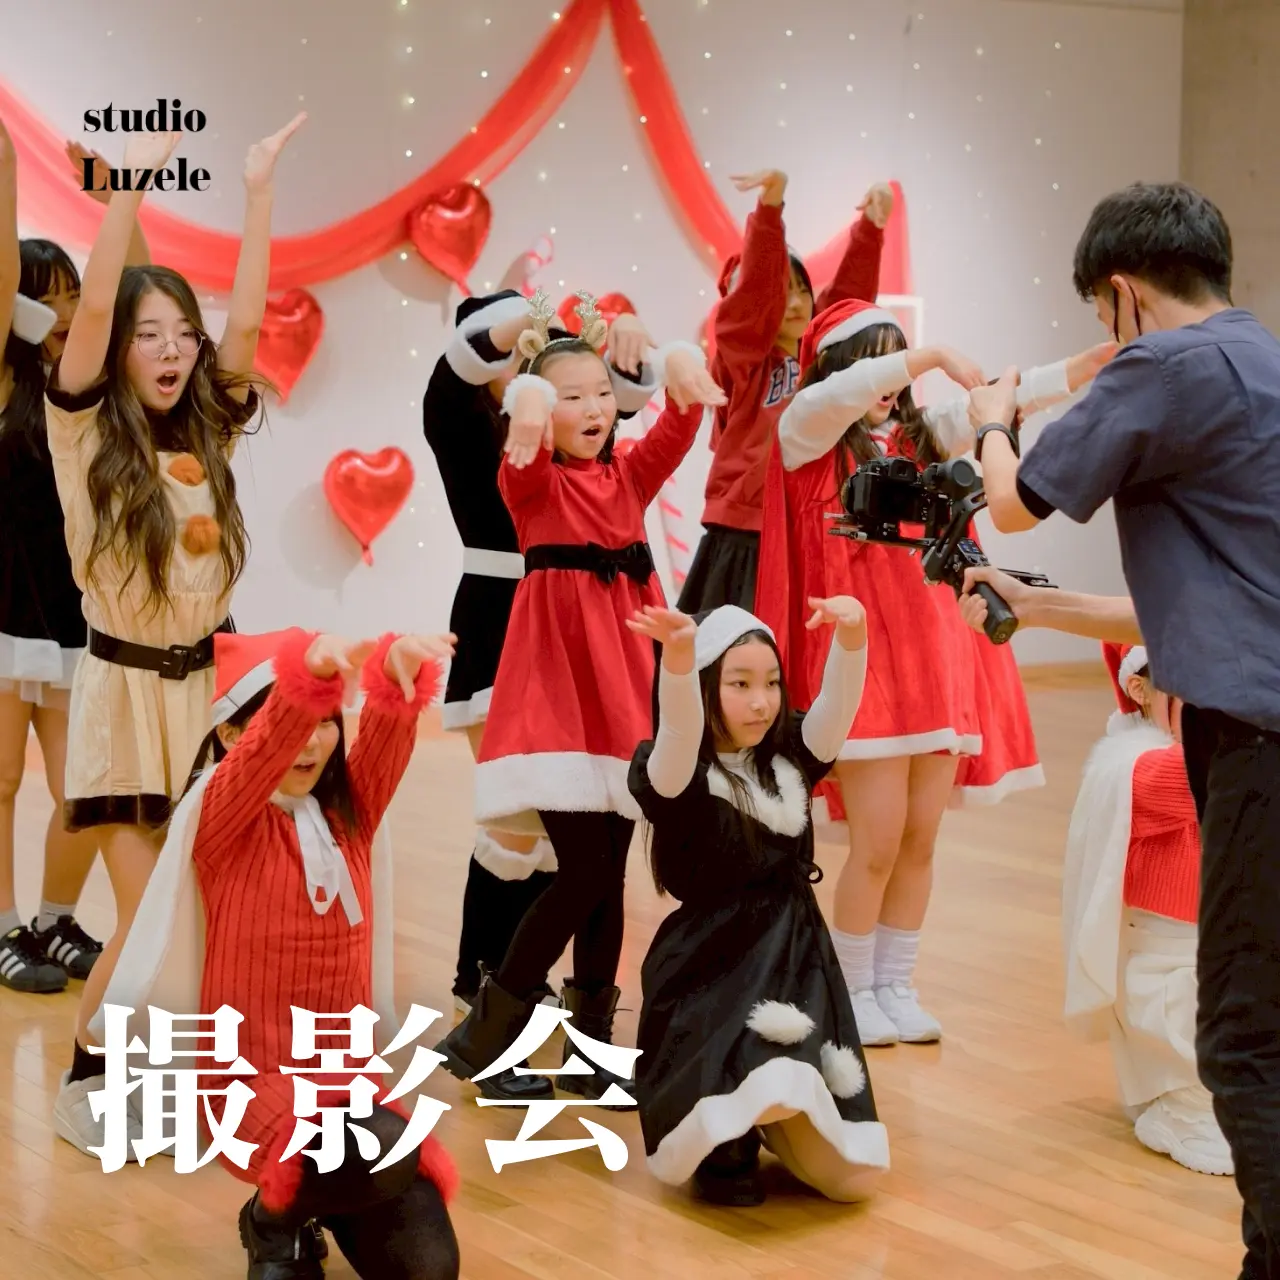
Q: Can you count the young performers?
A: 9